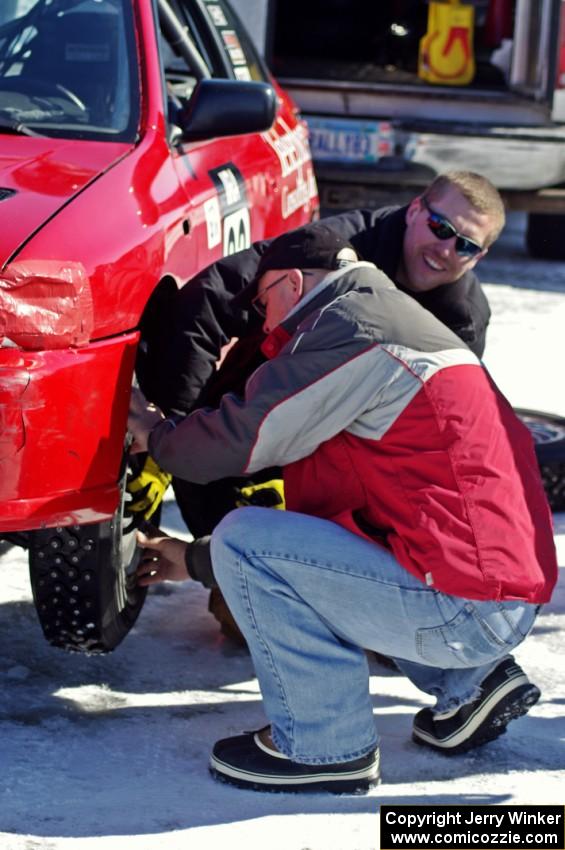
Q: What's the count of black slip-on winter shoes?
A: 2